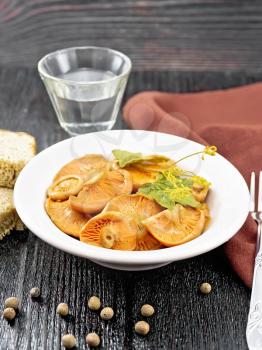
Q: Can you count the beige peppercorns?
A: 11